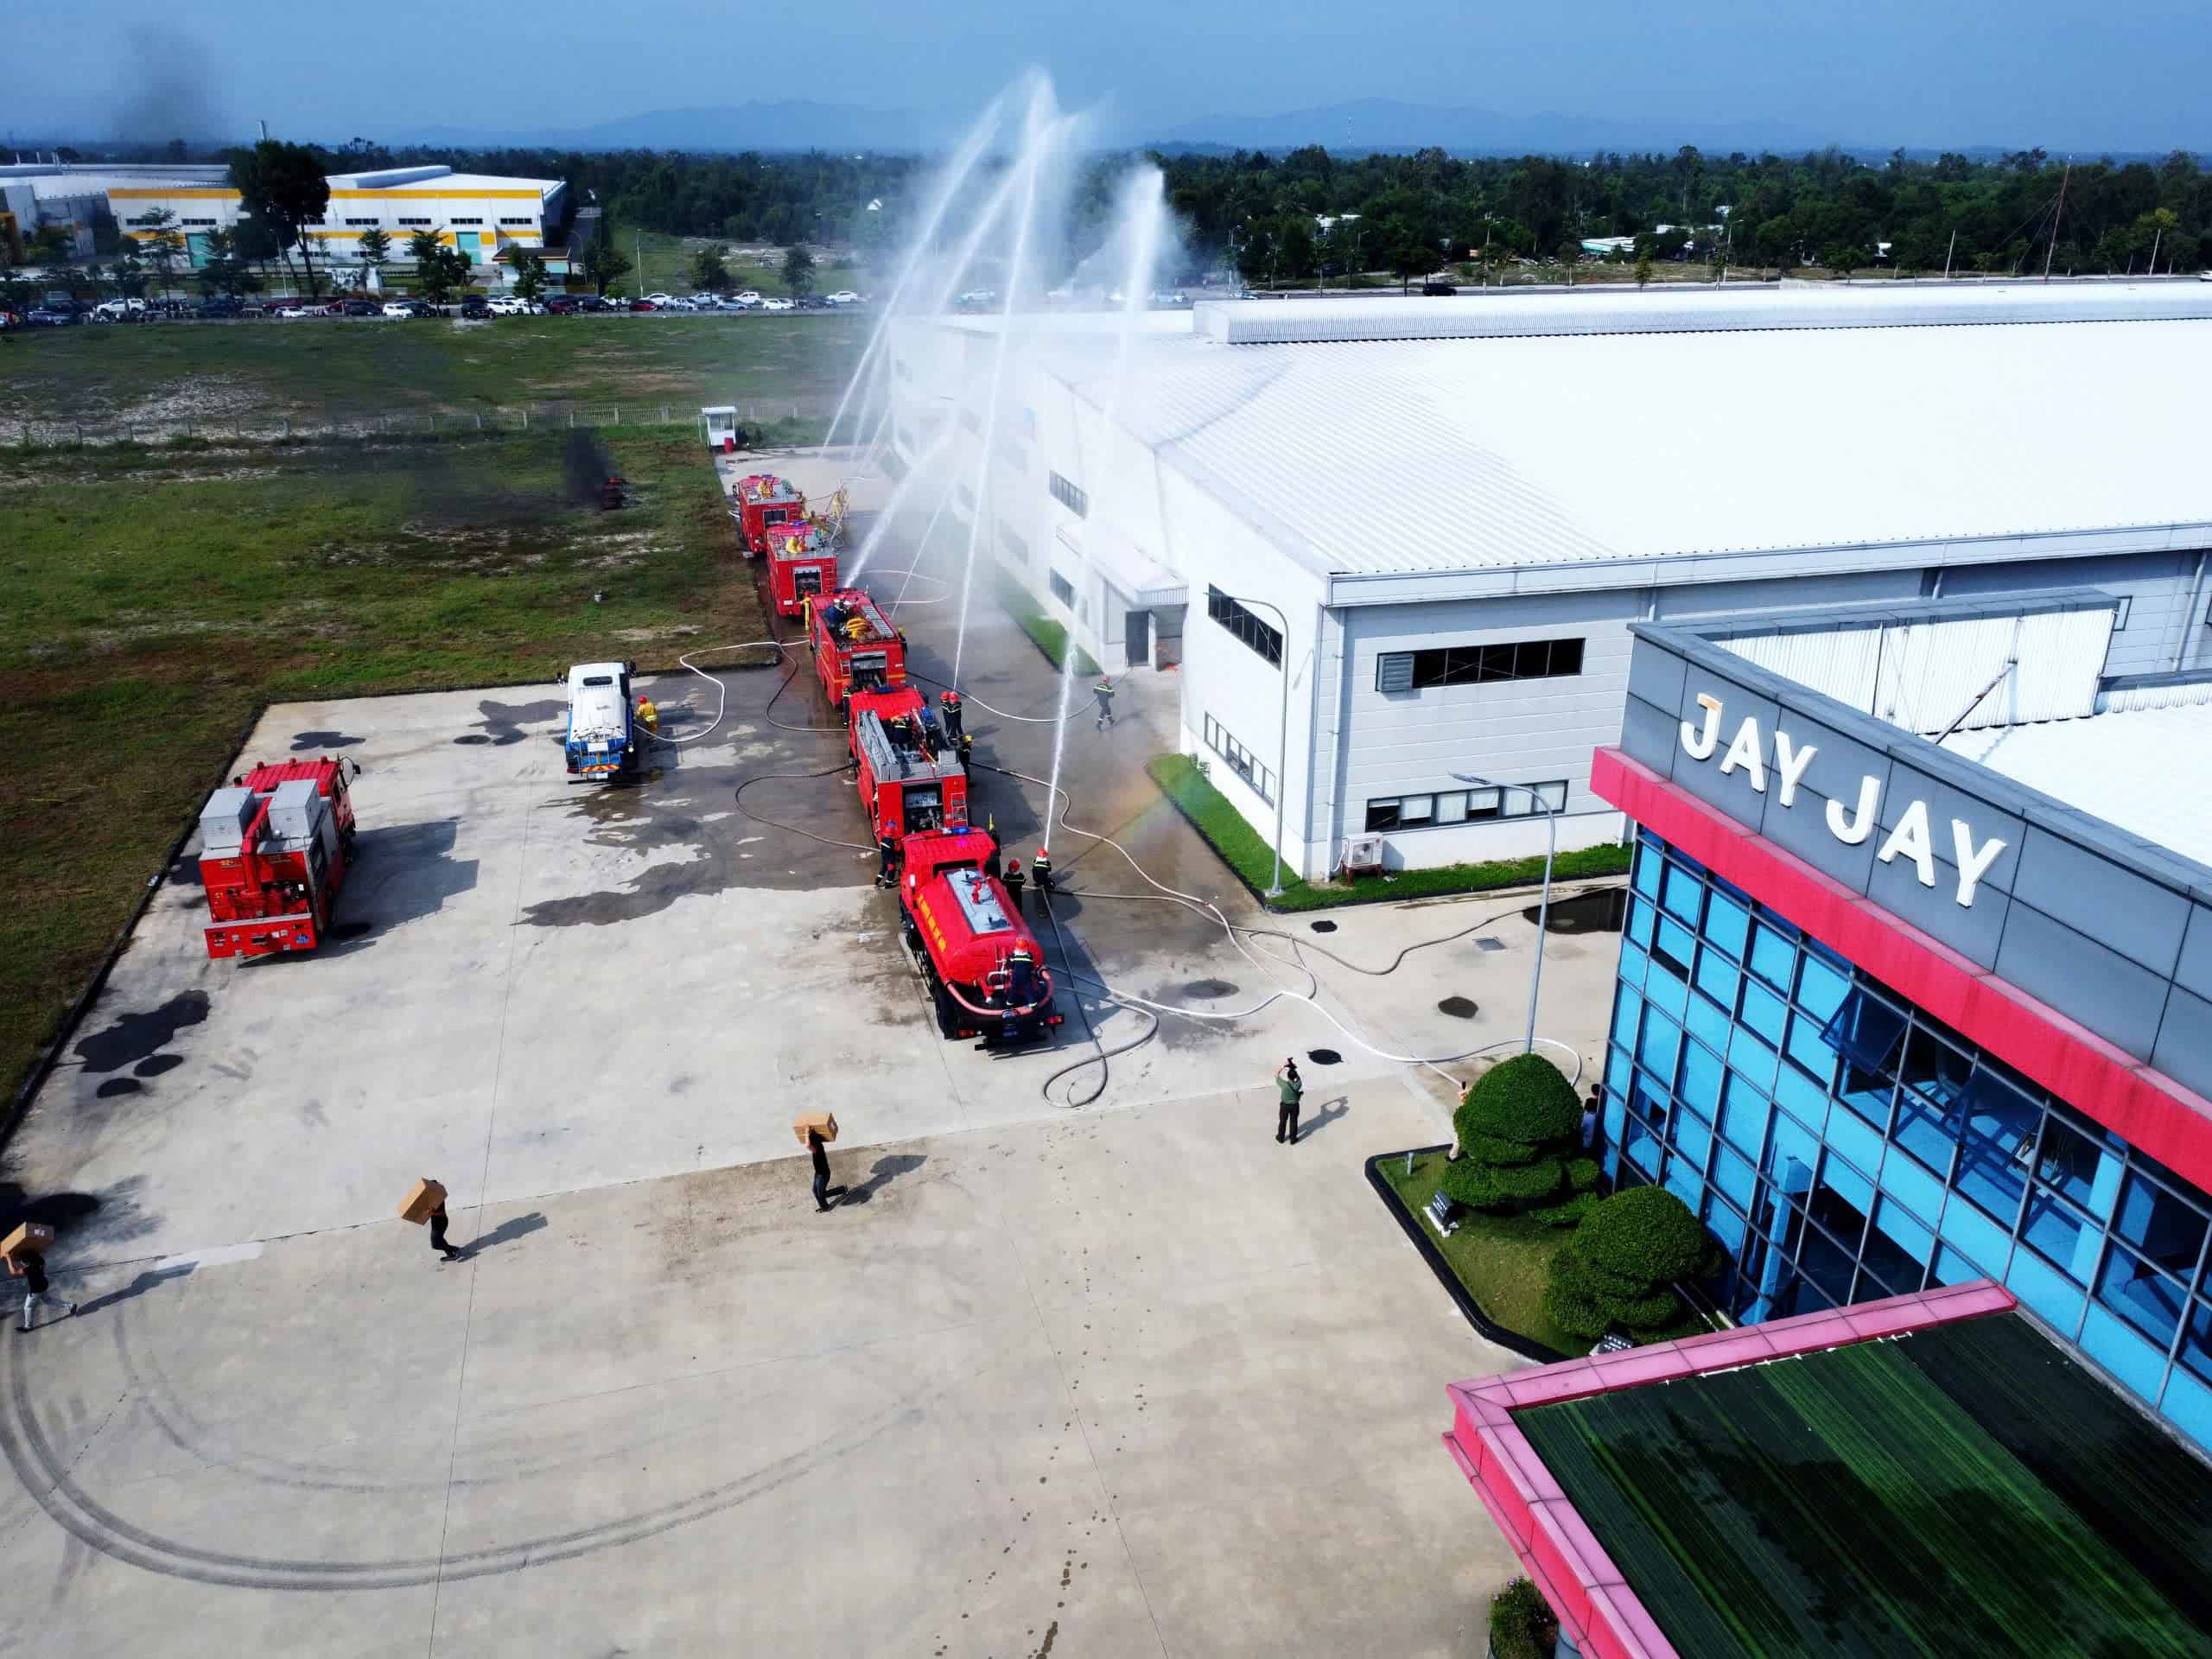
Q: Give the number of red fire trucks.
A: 6